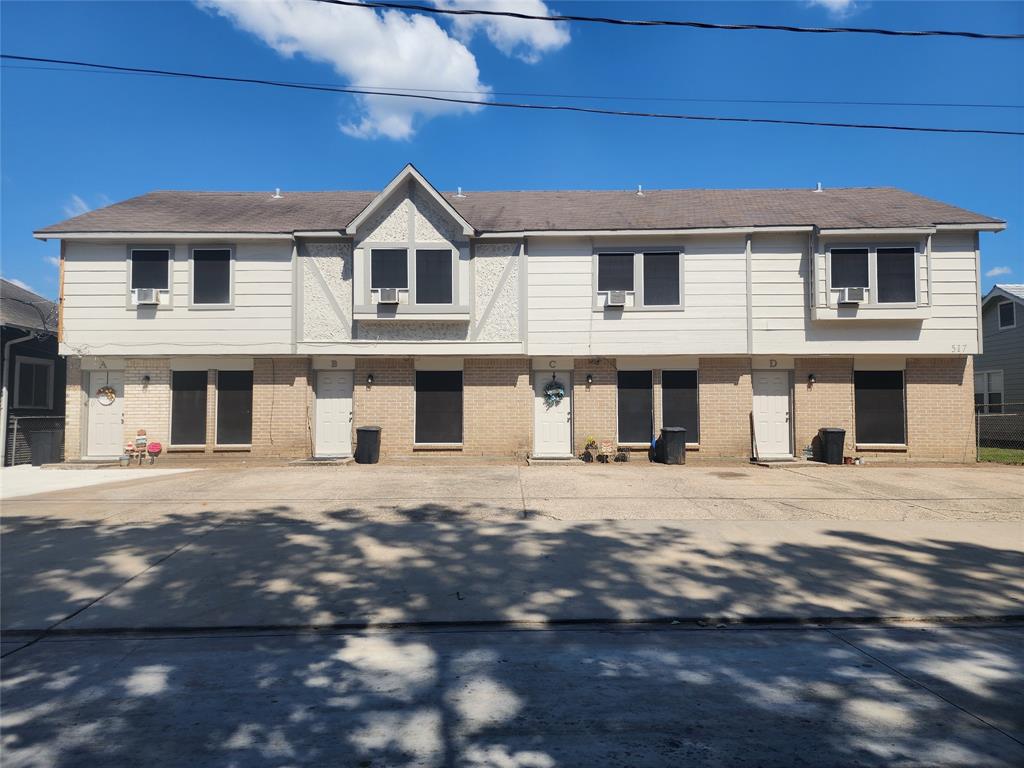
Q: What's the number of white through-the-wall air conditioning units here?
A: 4